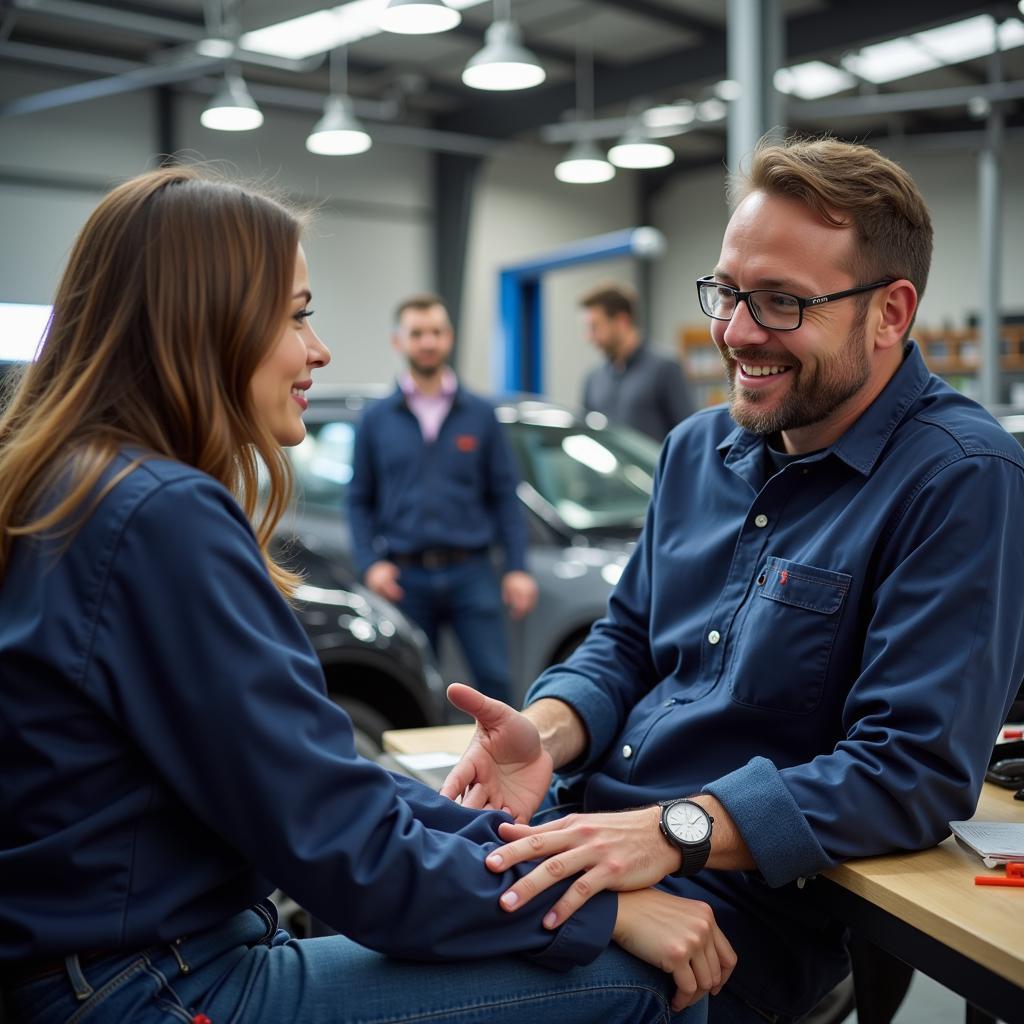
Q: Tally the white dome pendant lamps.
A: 6